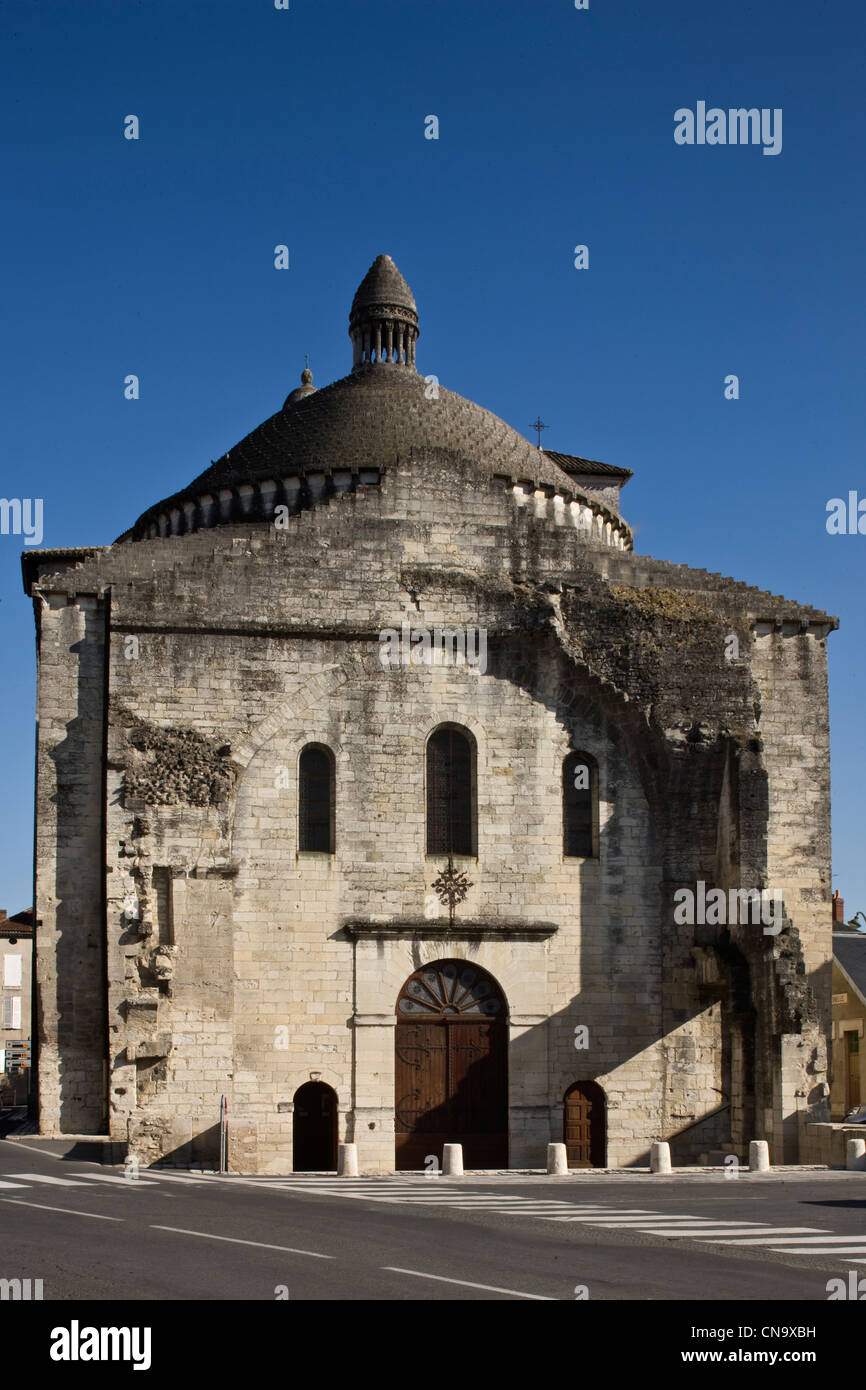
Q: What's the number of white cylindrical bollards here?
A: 6